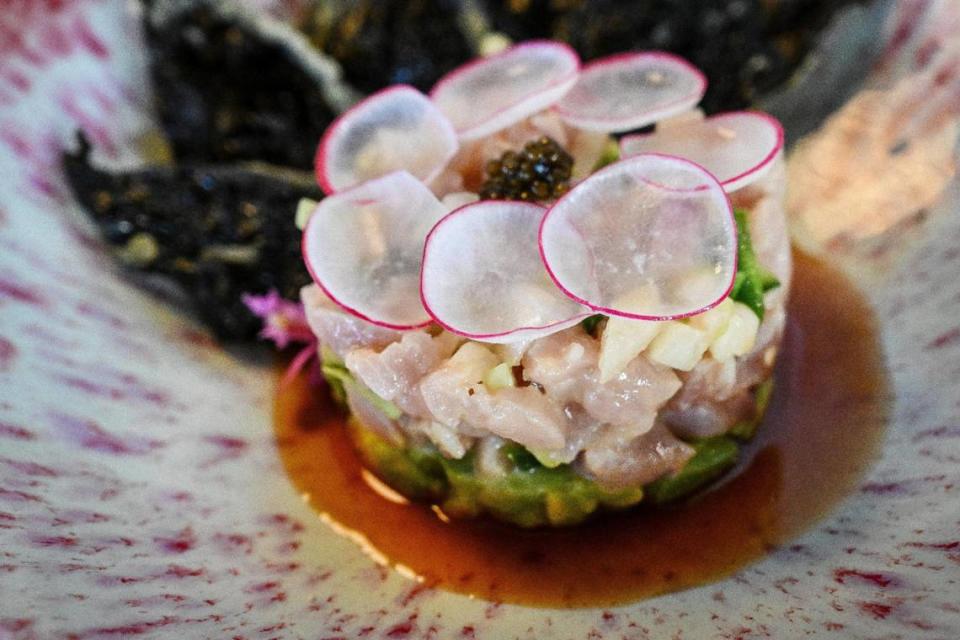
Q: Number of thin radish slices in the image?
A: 7